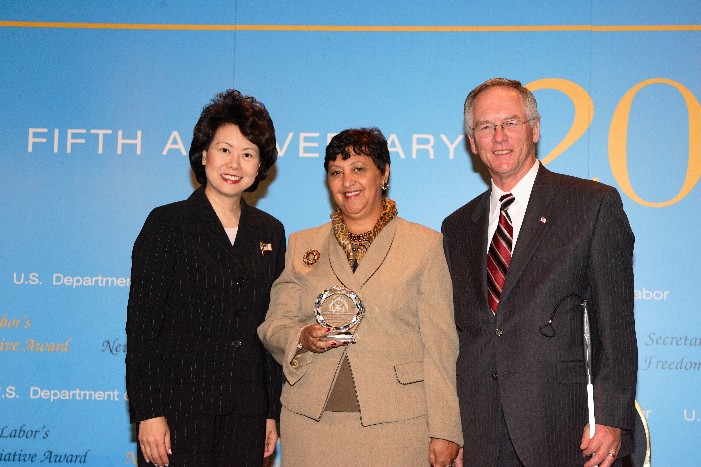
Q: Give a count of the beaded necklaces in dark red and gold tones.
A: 1